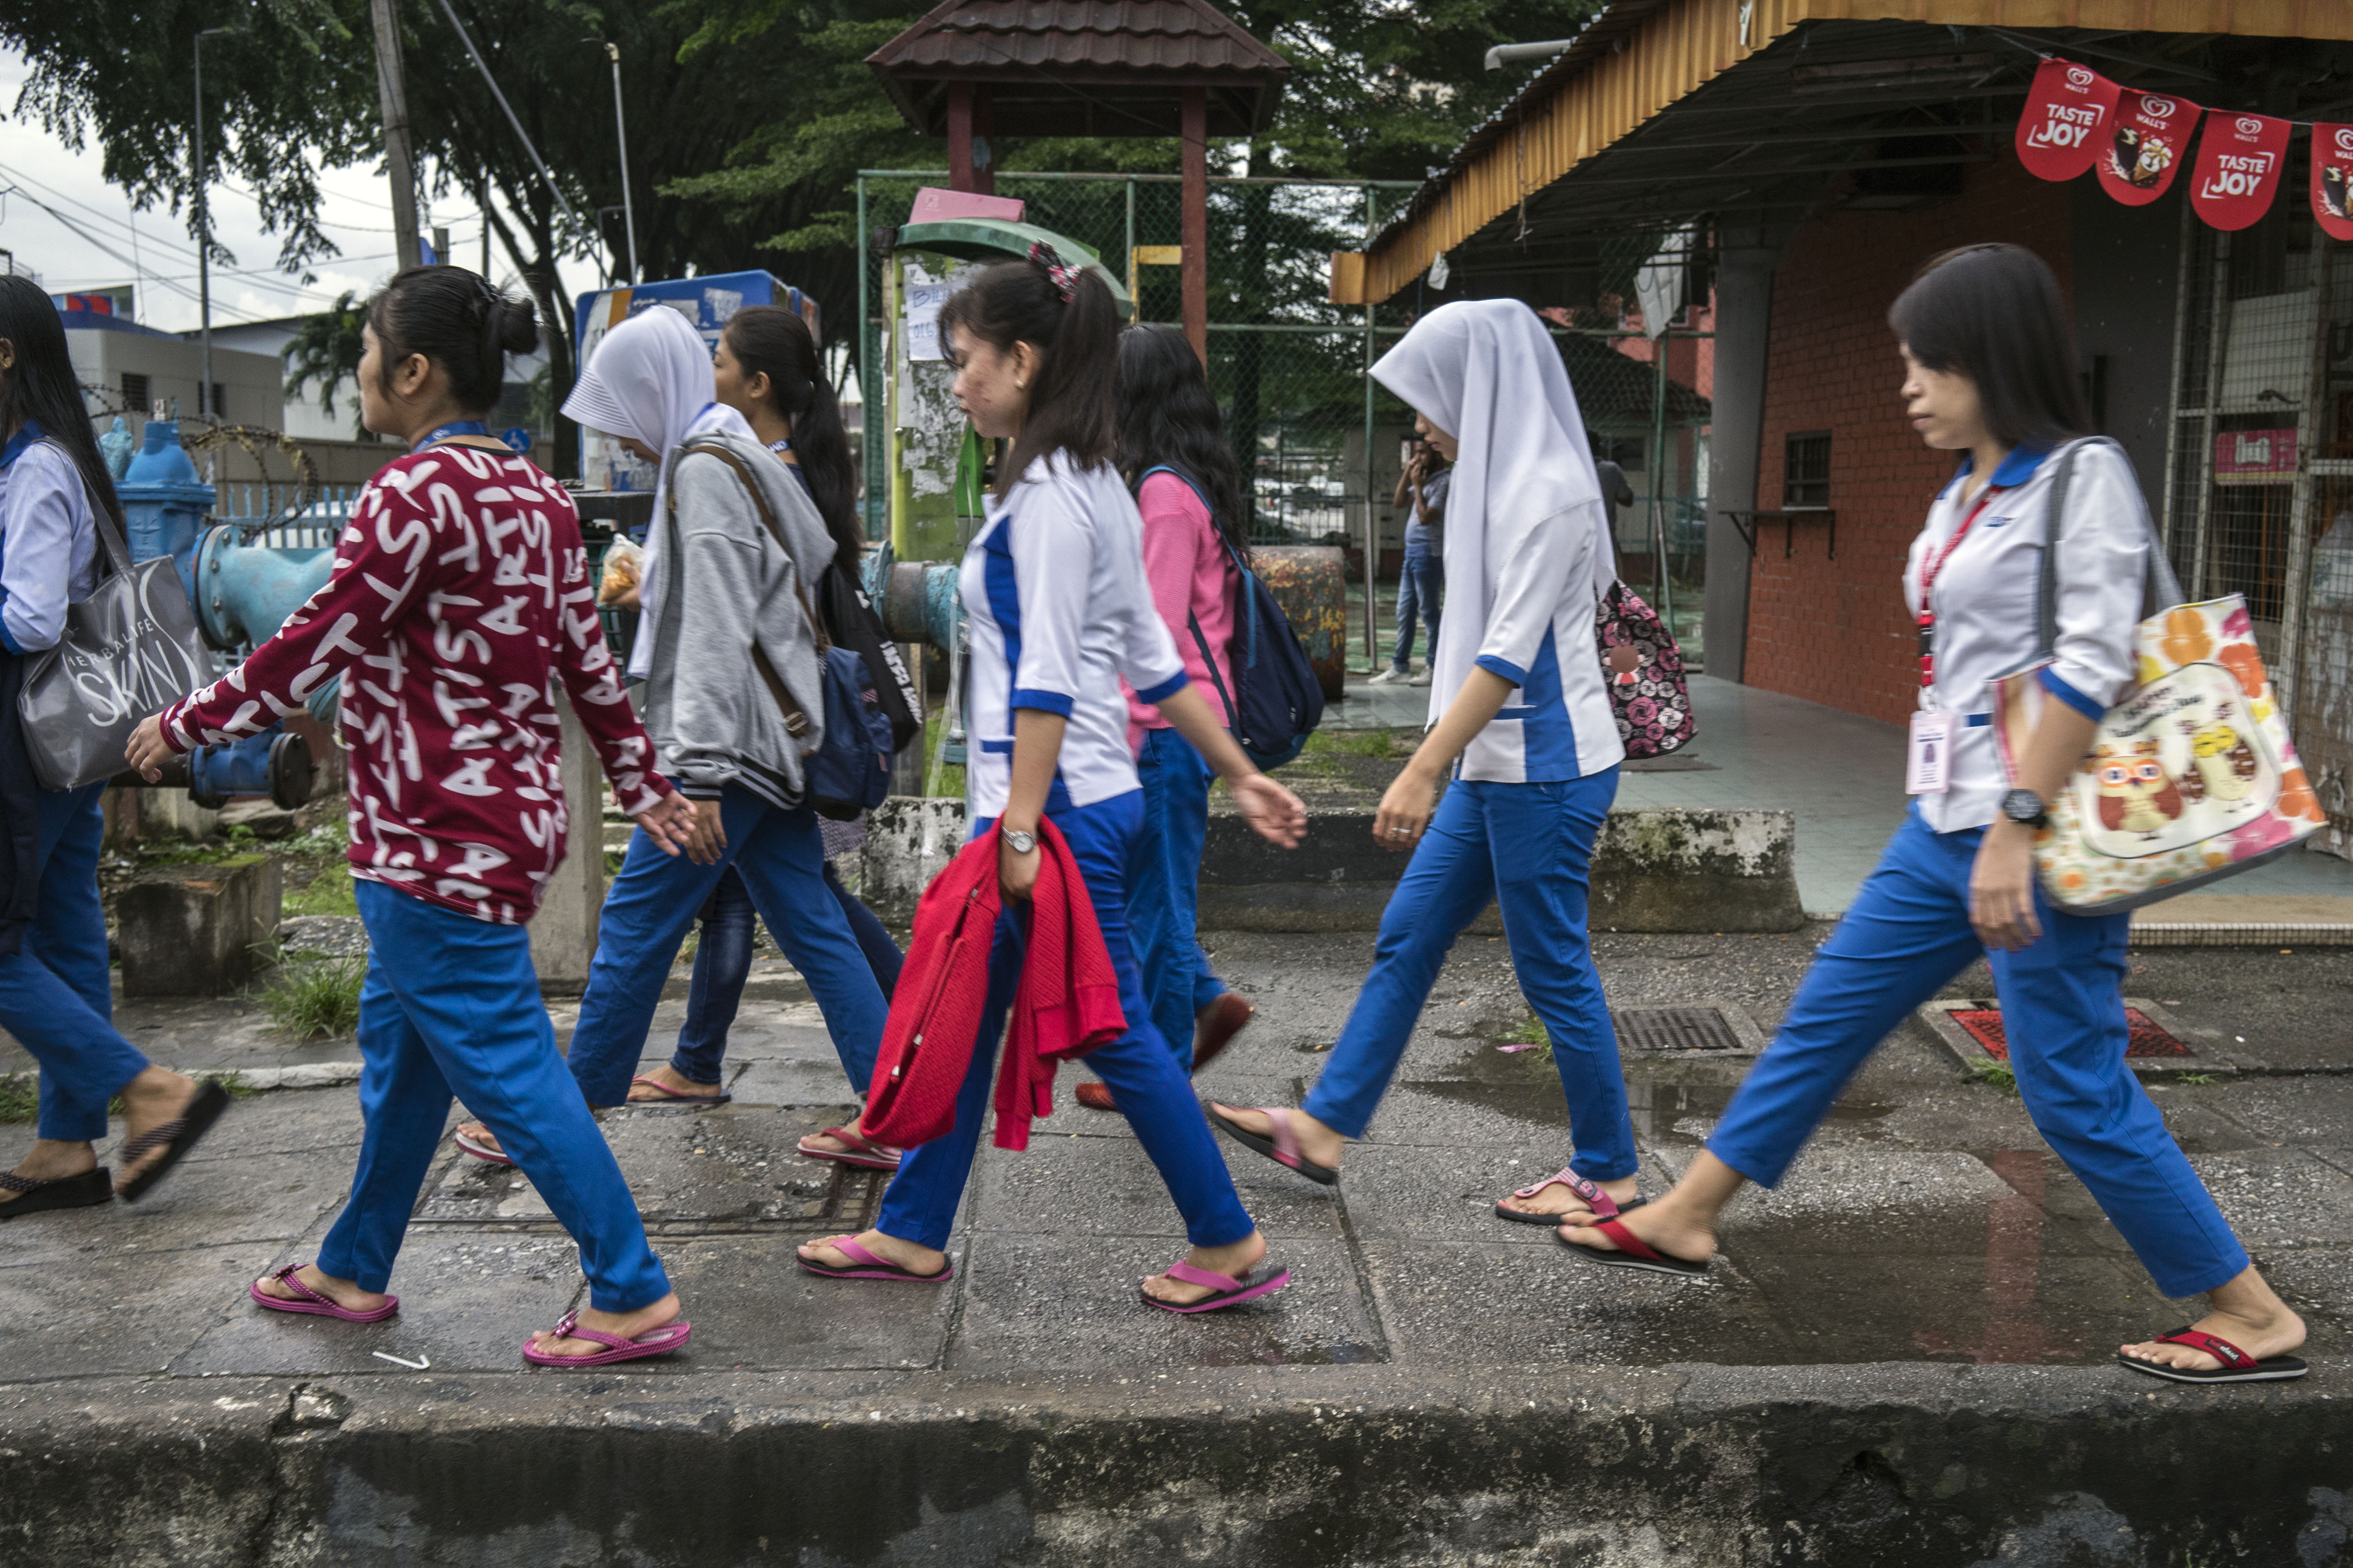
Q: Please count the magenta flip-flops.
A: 4